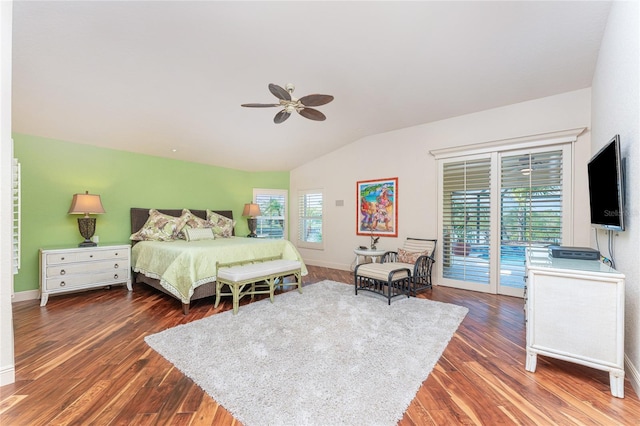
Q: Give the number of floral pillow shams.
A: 3